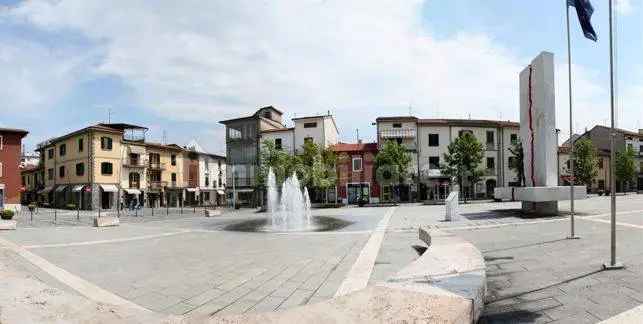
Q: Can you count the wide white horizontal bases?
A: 1